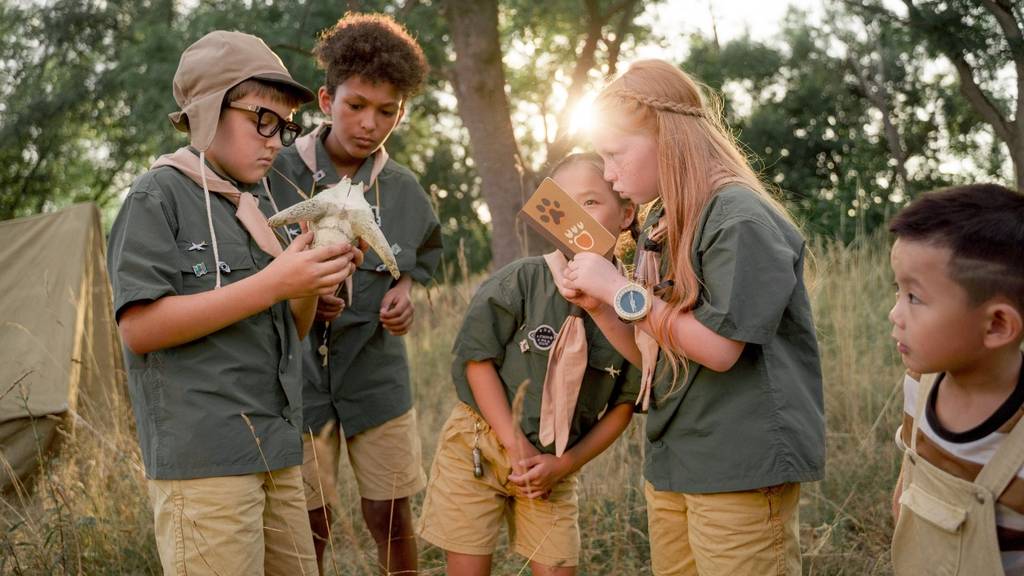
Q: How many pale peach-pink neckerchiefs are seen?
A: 4